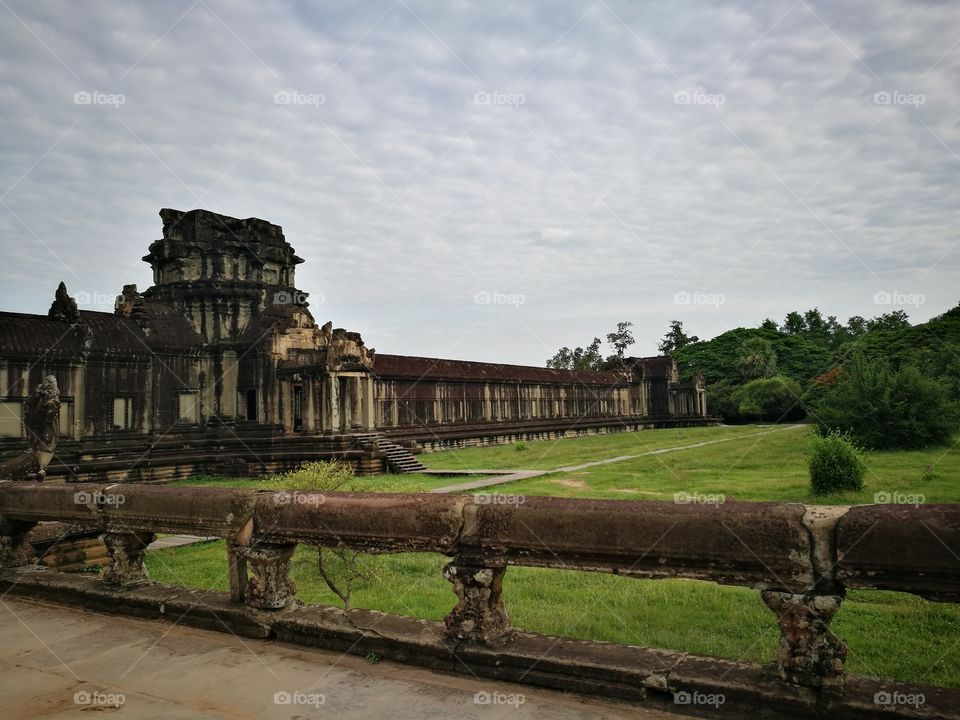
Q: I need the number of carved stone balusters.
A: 5